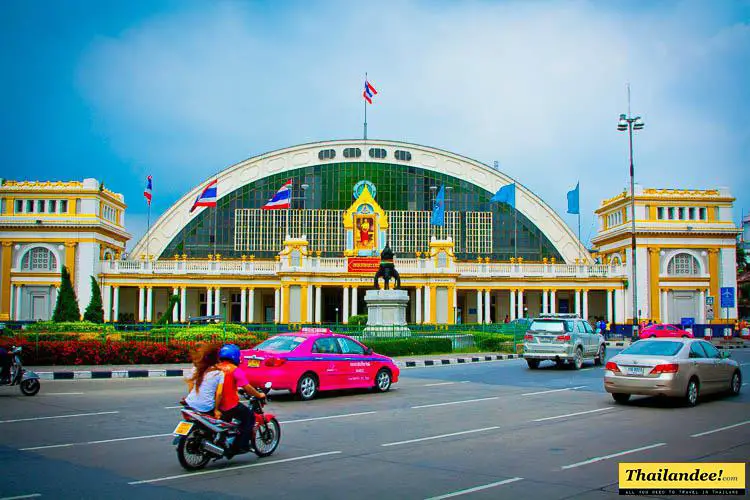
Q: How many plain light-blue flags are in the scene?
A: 3